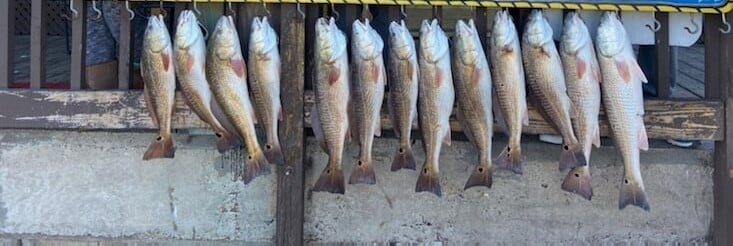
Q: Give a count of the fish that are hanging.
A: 13